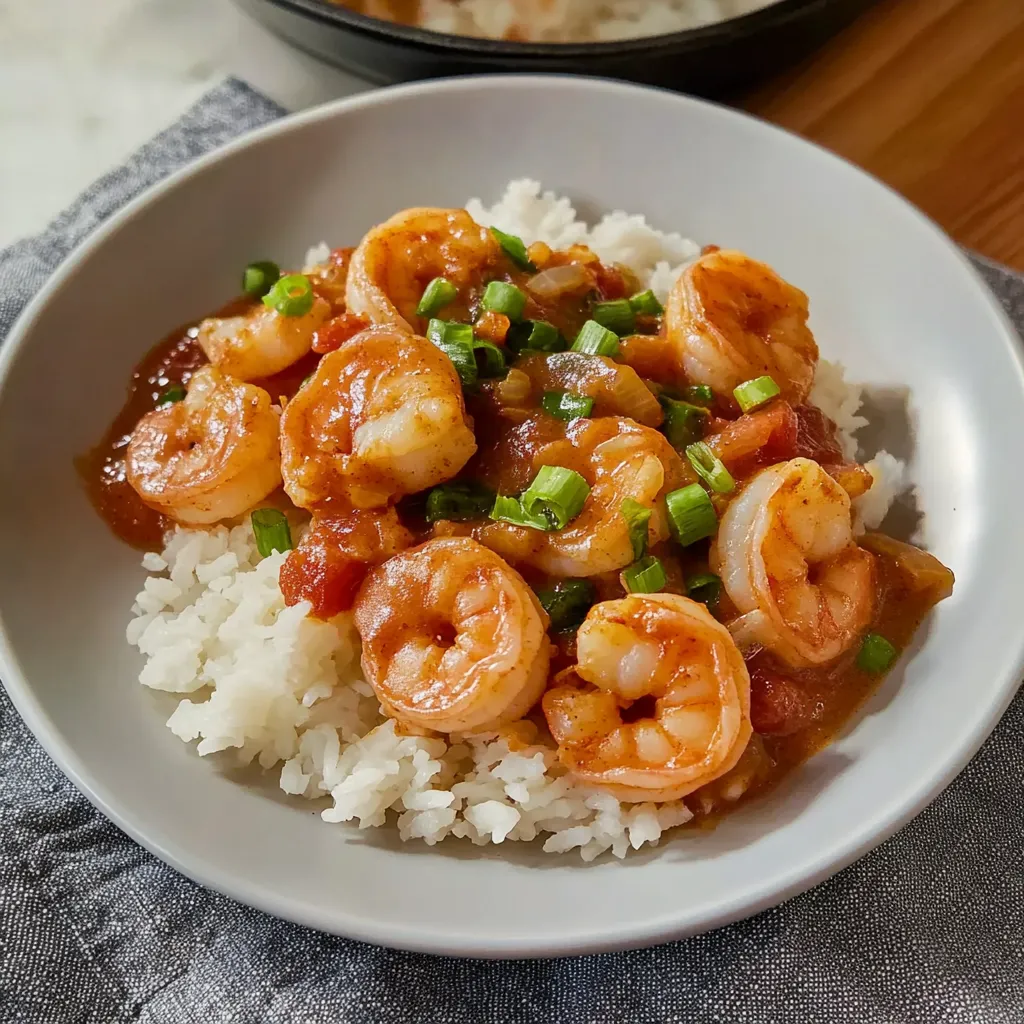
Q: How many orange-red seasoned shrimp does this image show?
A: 9